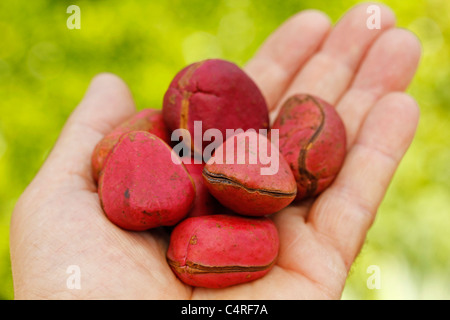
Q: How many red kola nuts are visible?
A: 7